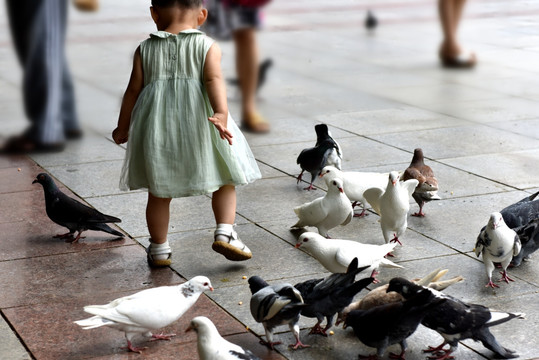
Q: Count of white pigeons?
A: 7